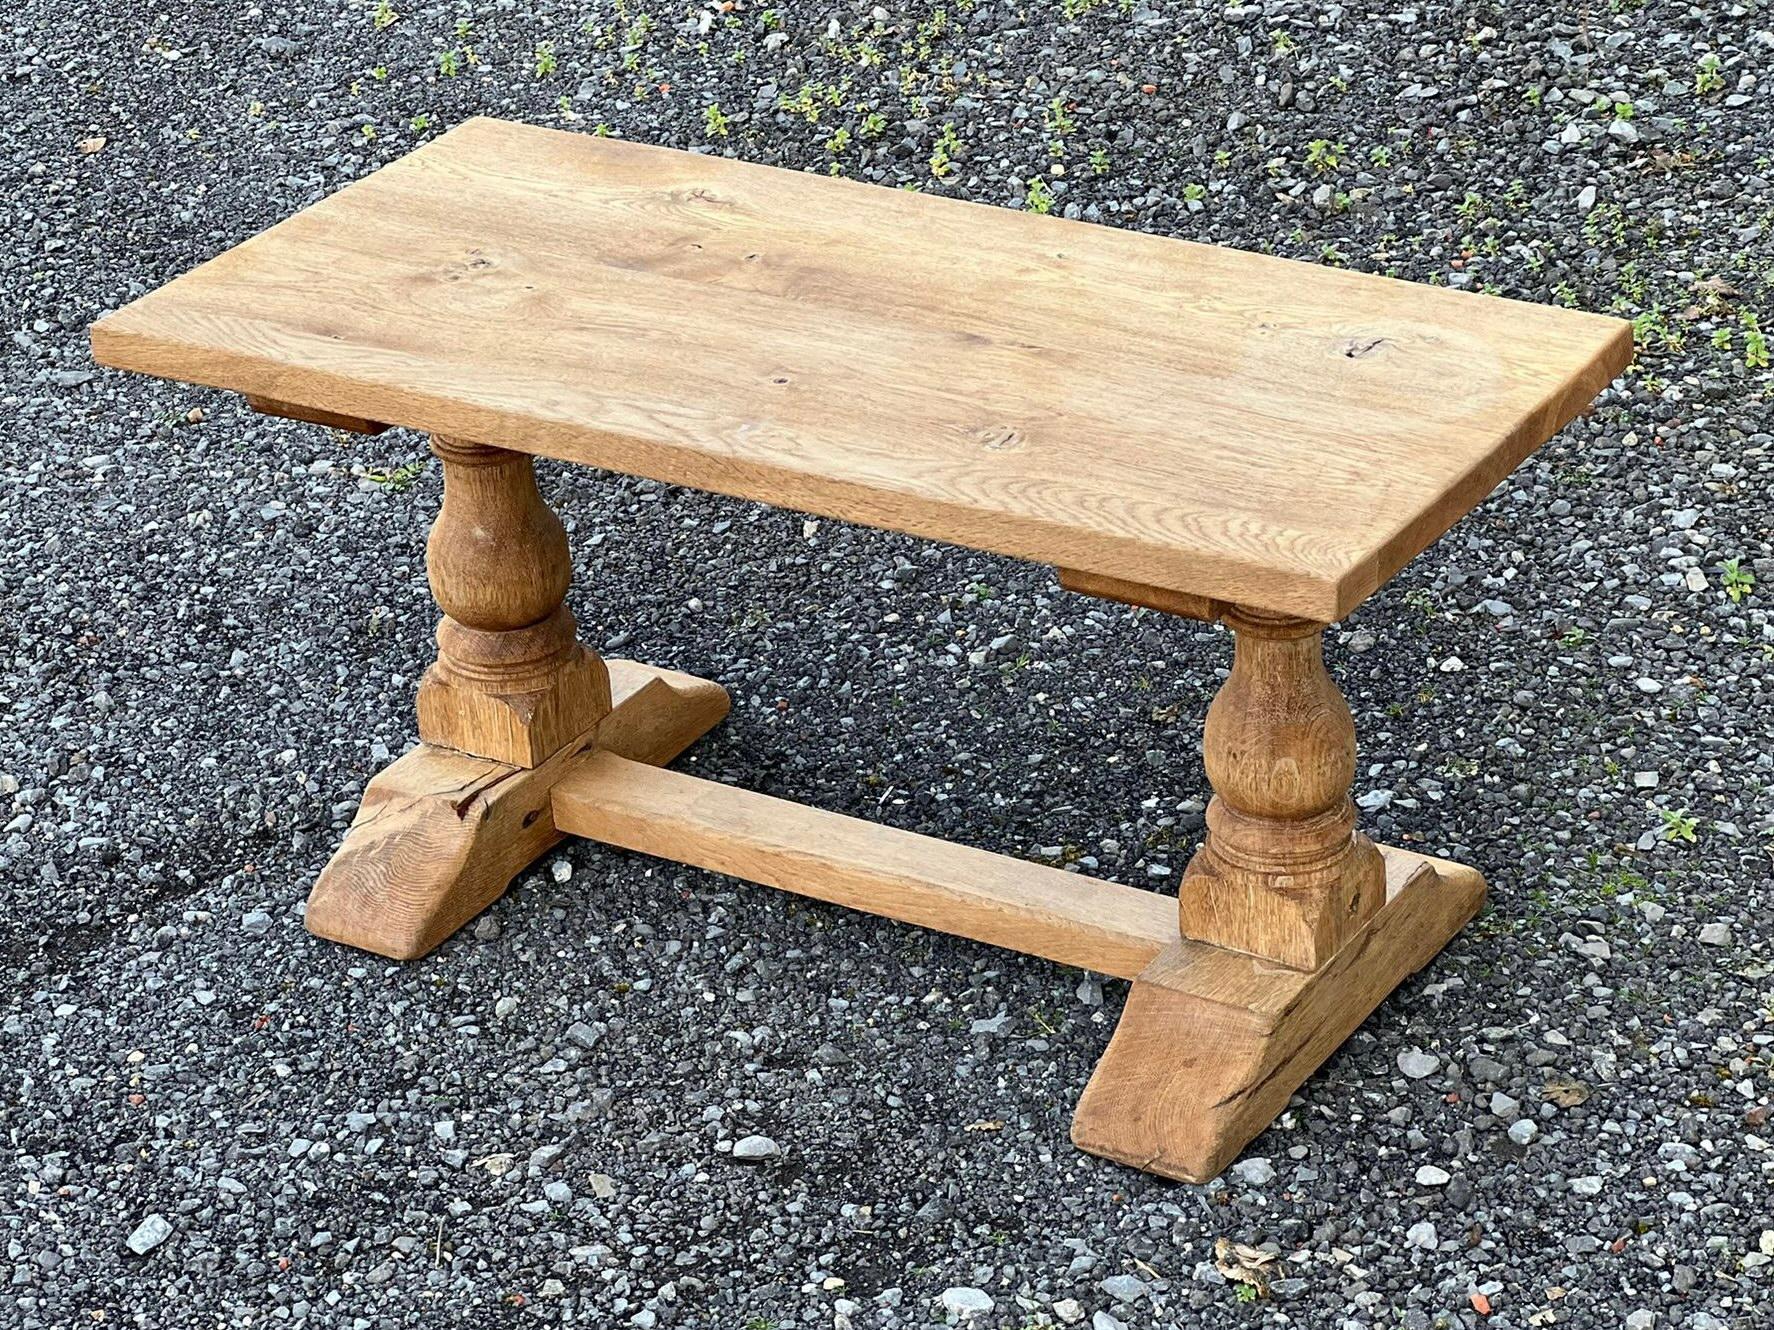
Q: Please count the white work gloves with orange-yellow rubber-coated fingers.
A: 0